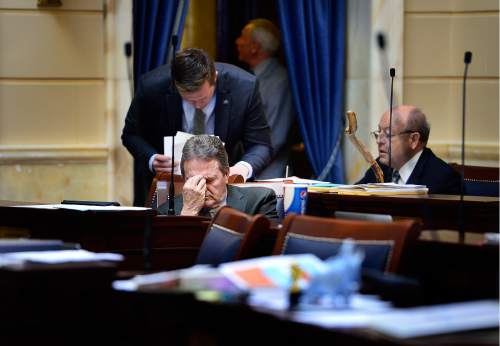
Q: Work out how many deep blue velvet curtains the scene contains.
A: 2